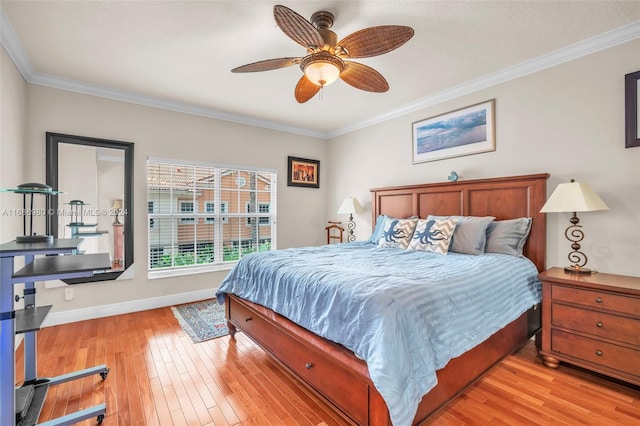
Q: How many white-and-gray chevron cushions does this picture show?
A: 2